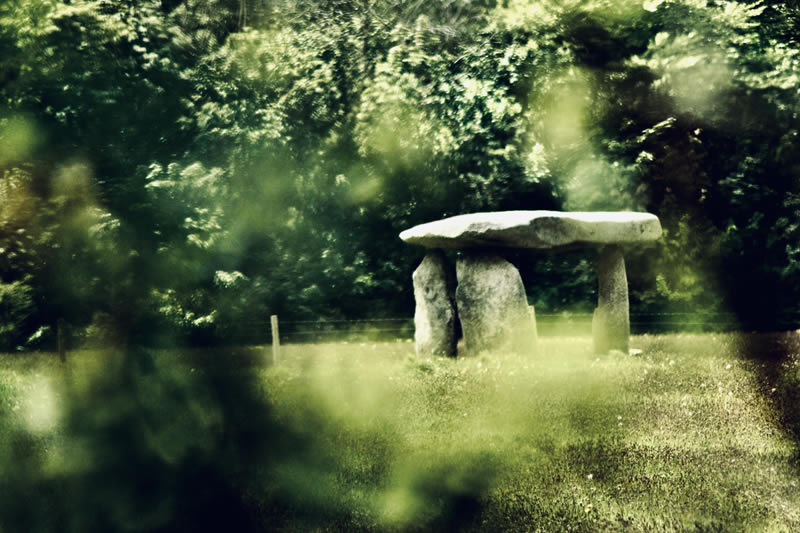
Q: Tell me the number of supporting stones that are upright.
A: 3